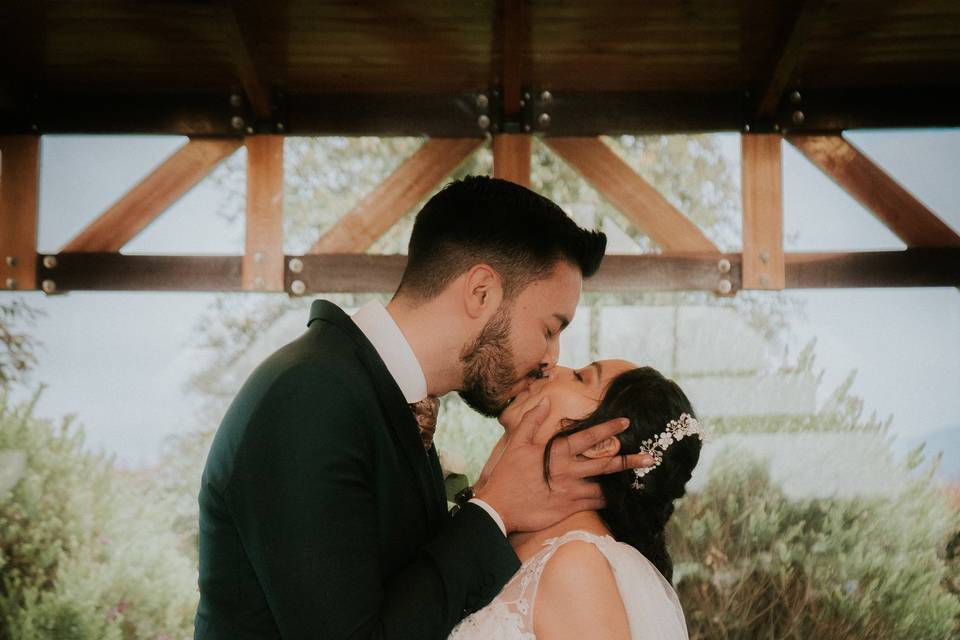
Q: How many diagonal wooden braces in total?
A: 4